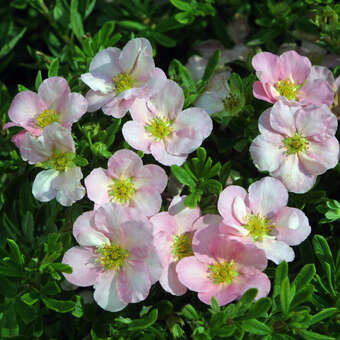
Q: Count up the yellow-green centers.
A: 11